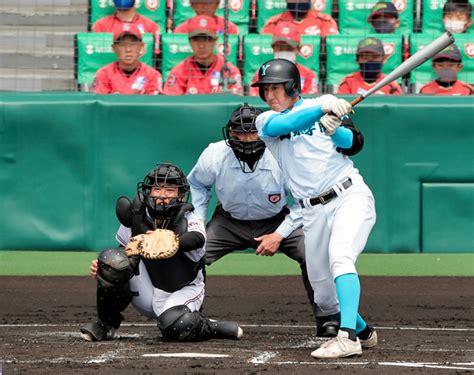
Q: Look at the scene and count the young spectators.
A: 10